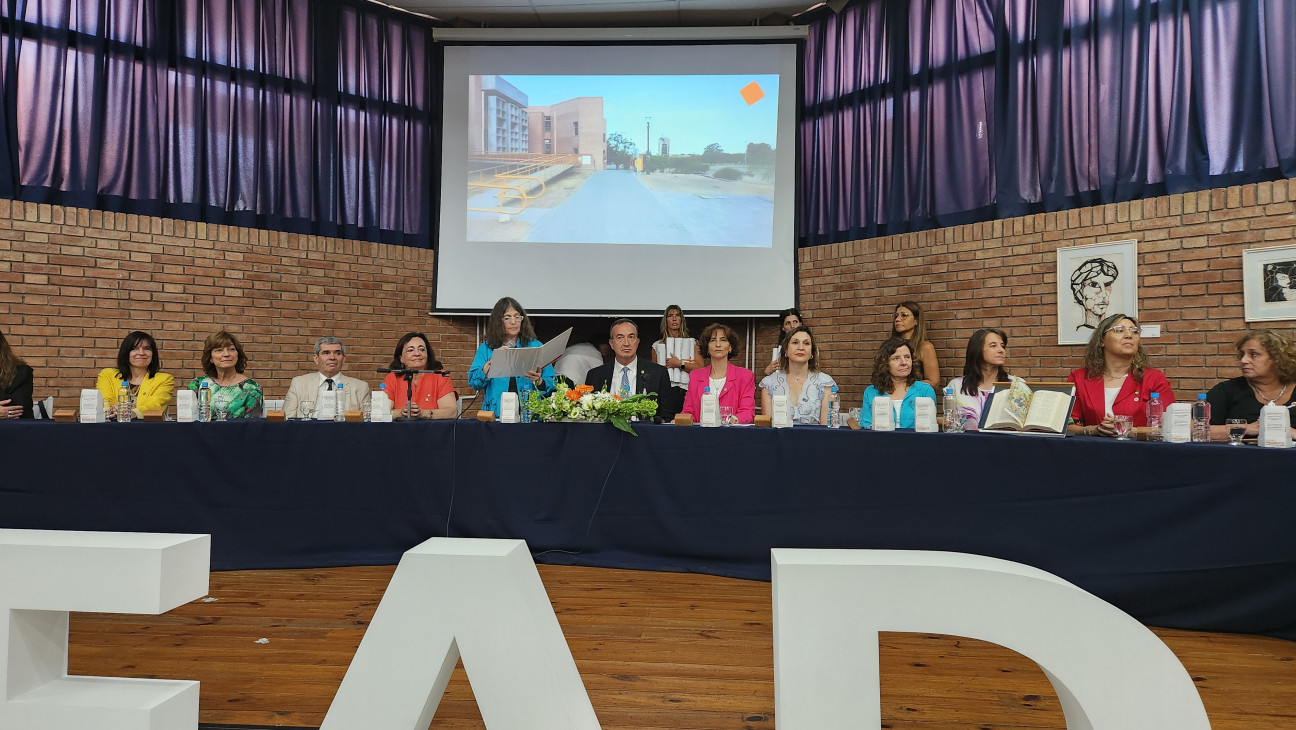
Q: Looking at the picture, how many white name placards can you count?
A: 11